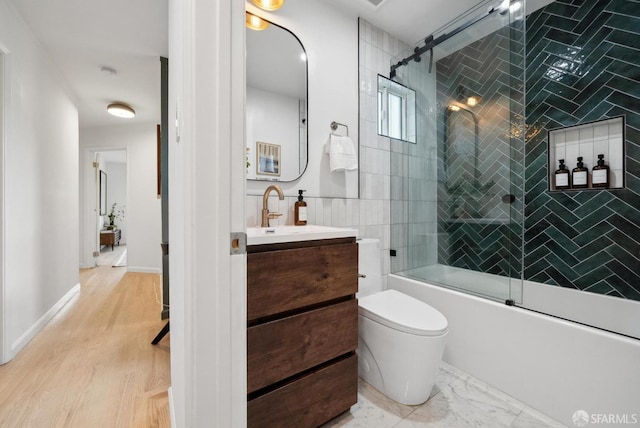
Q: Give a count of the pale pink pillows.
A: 0